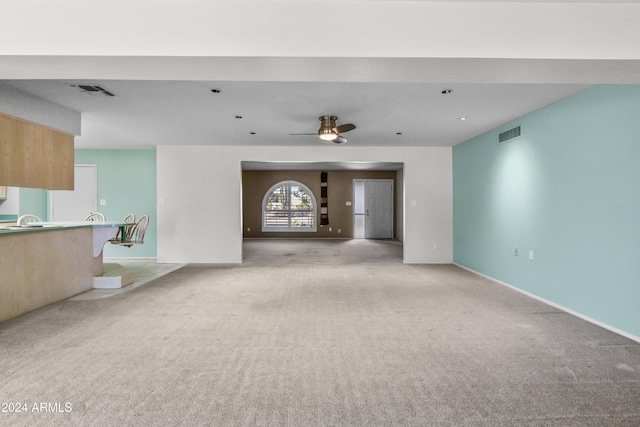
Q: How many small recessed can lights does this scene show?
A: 6